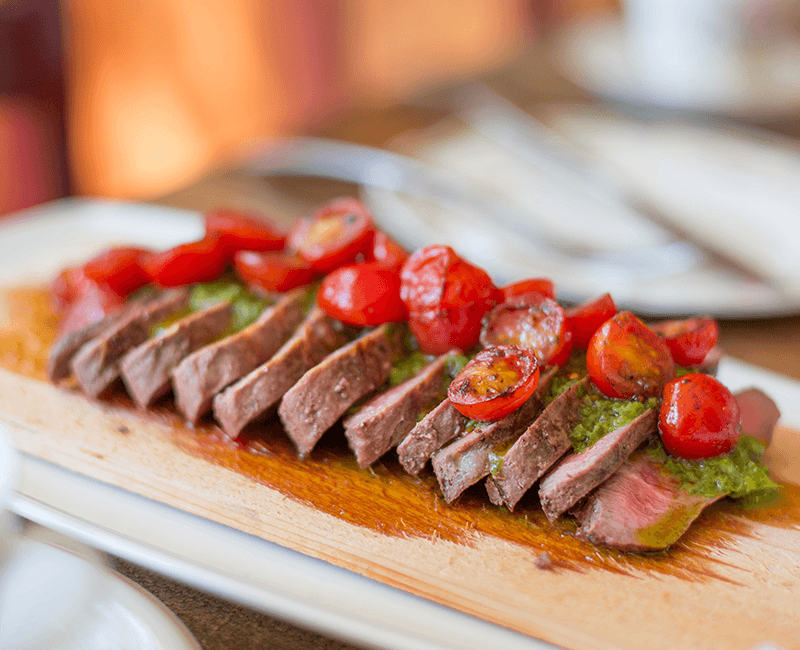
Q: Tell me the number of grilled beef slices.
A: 12